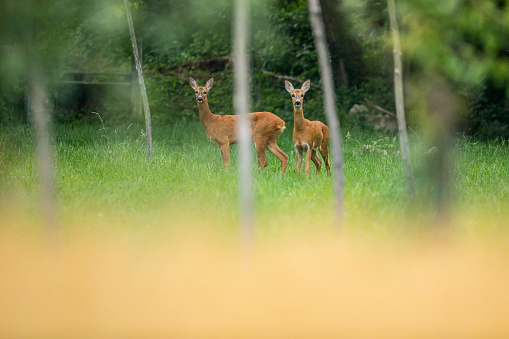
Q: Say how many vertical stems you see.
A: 6